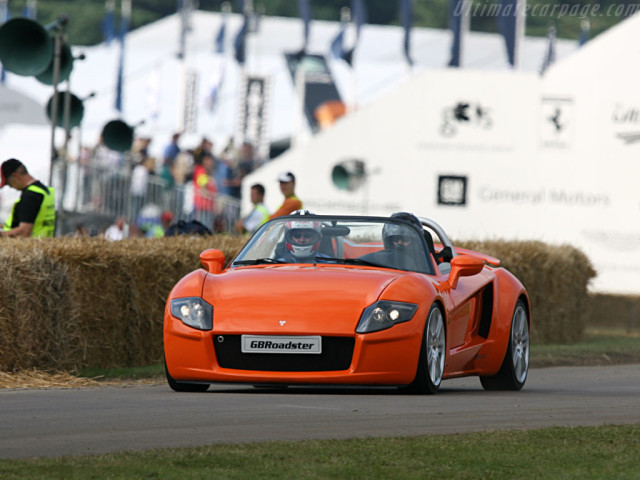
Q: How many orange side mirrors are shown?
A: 2